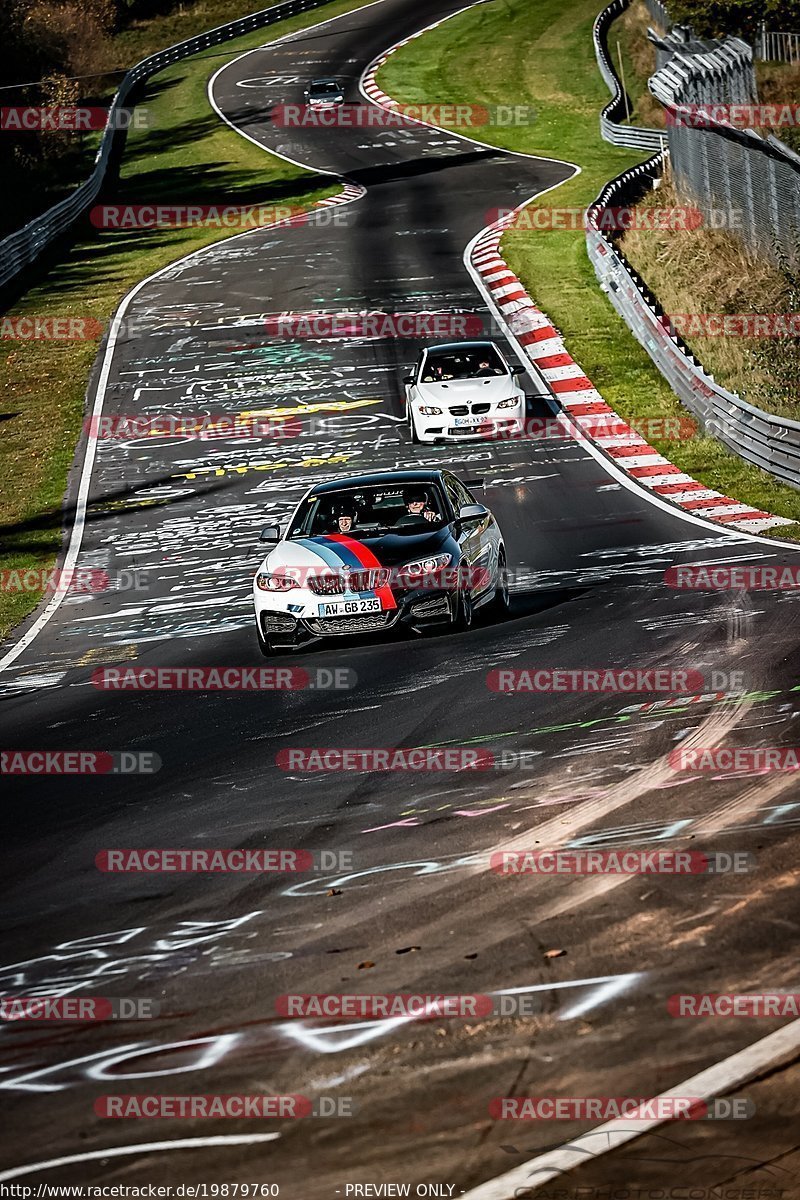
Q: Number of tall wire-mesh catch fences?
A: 1